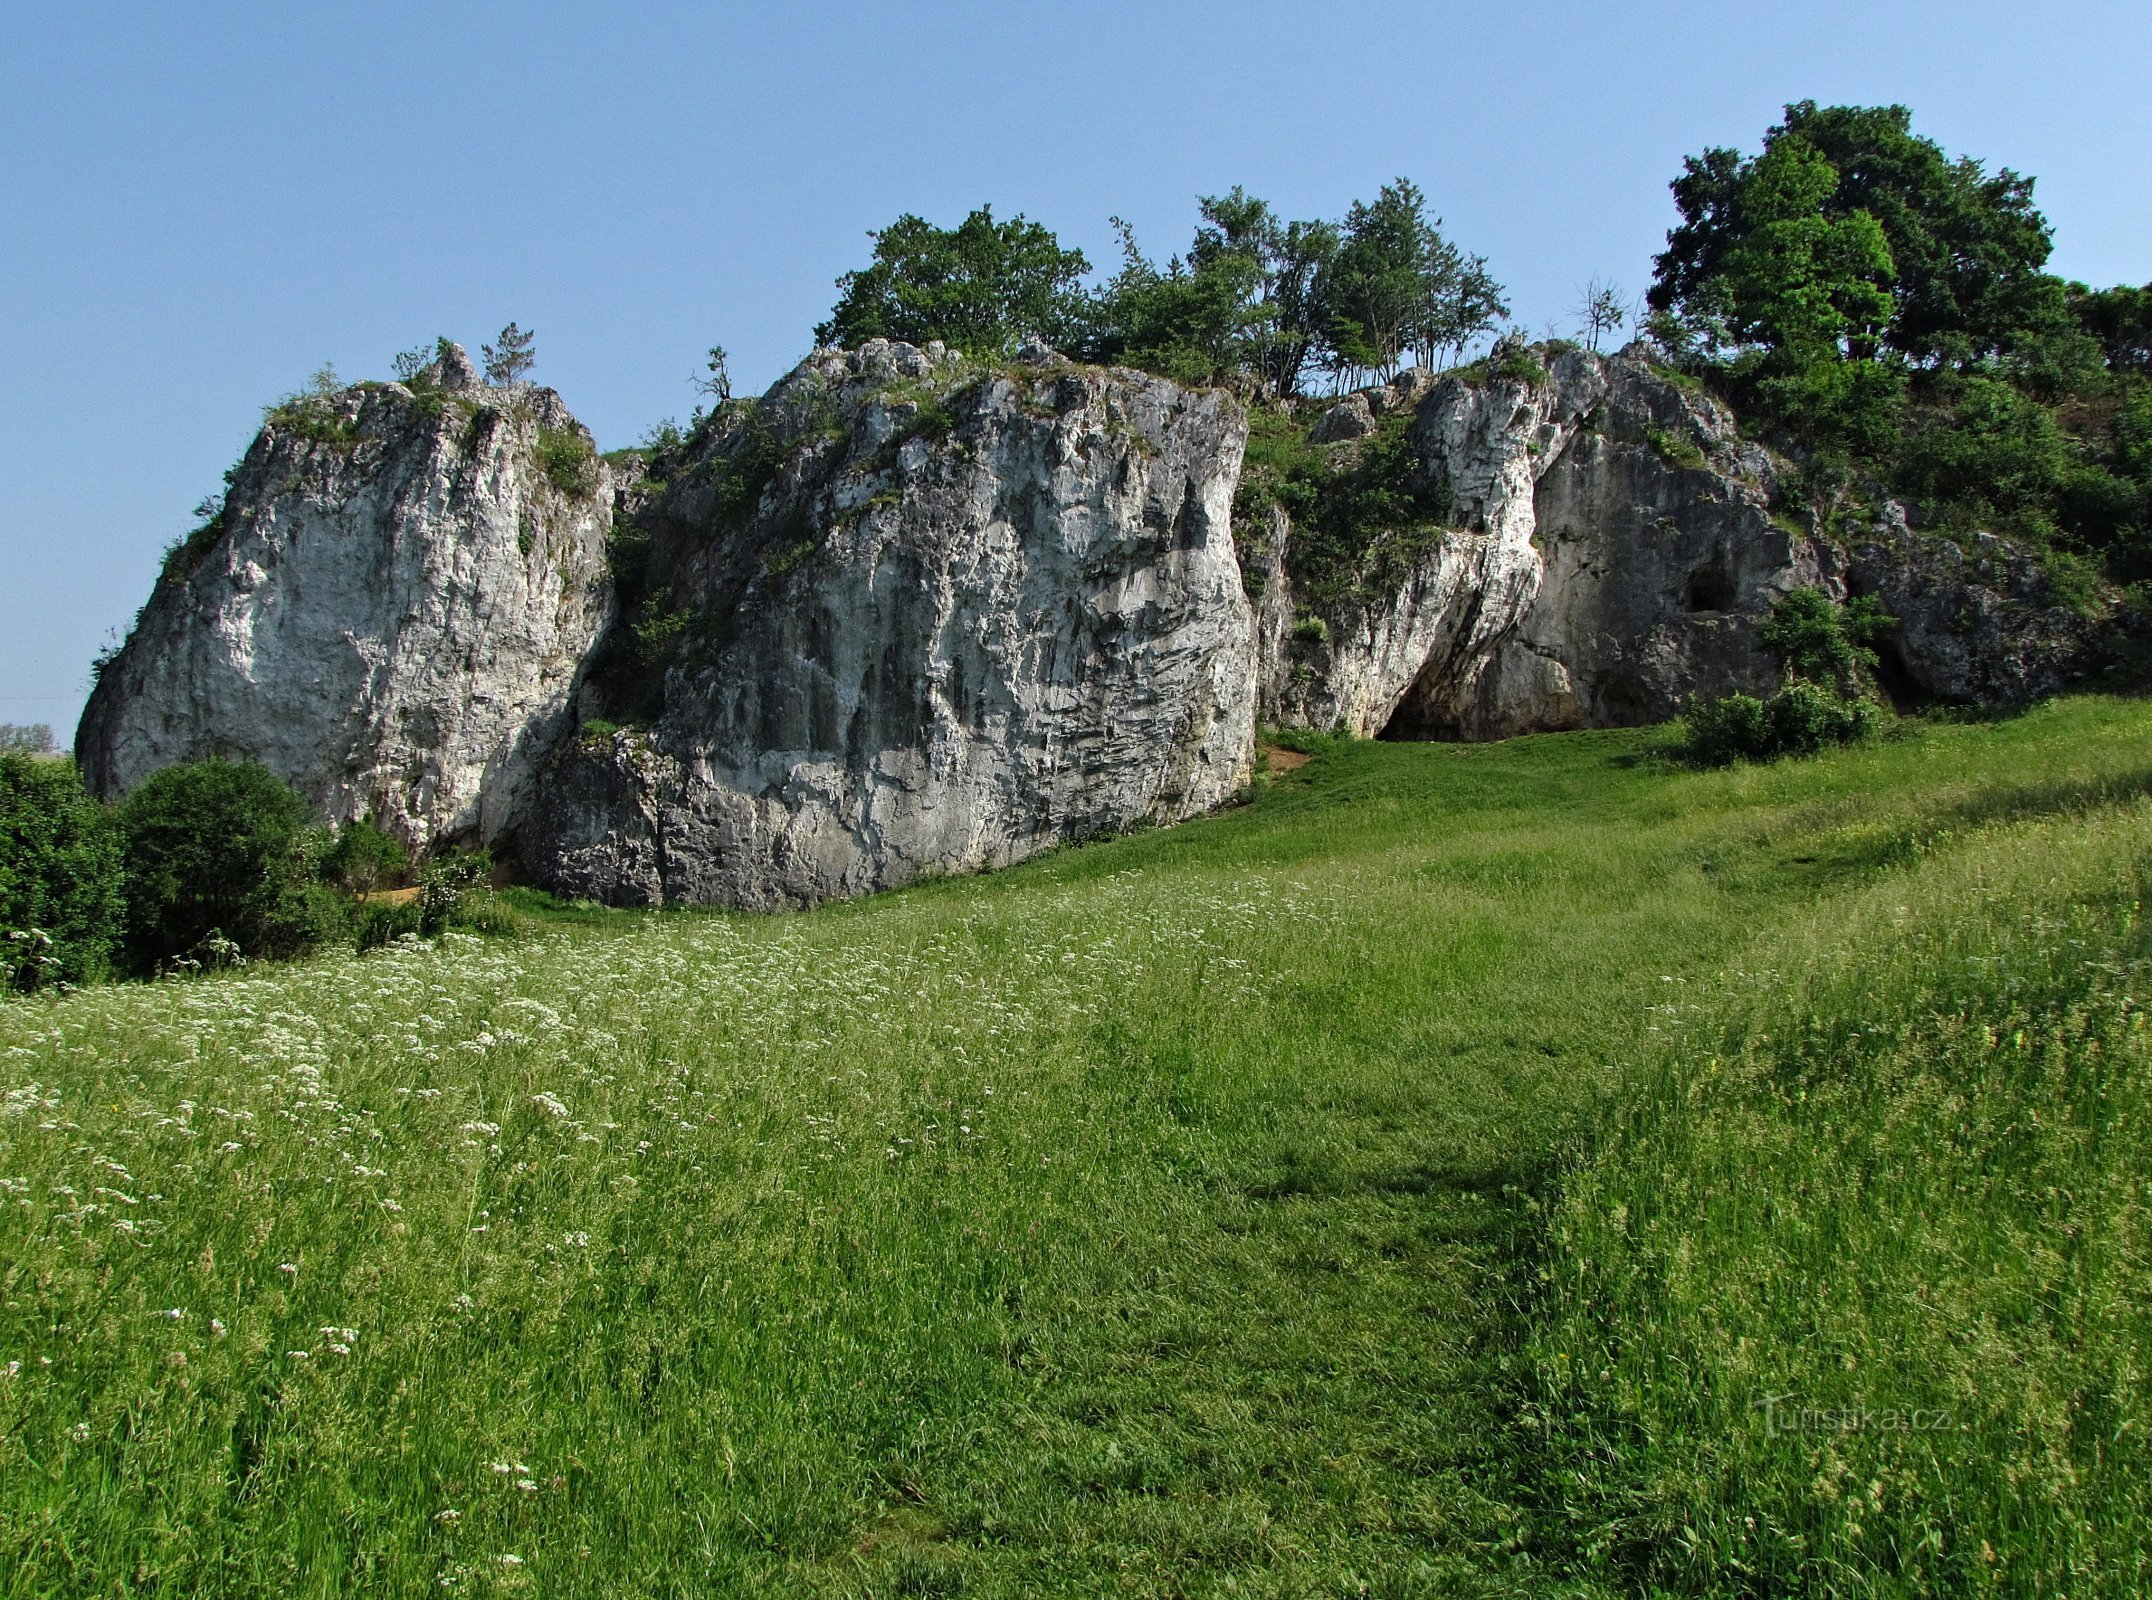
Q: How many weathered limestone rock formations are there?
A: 3